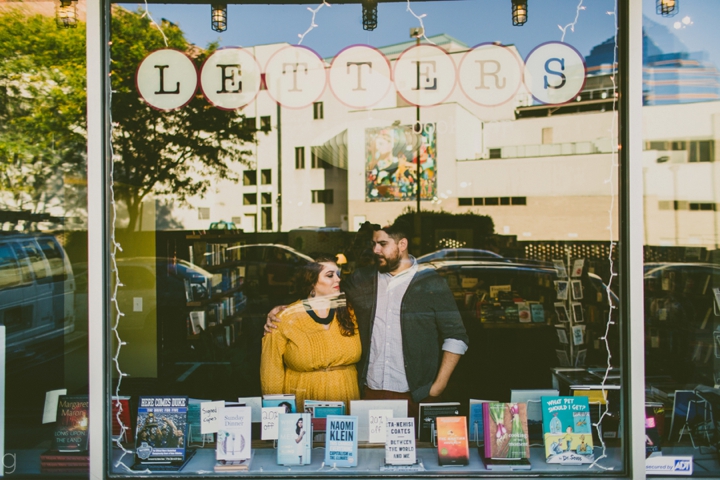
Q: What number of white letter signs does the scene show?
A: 7